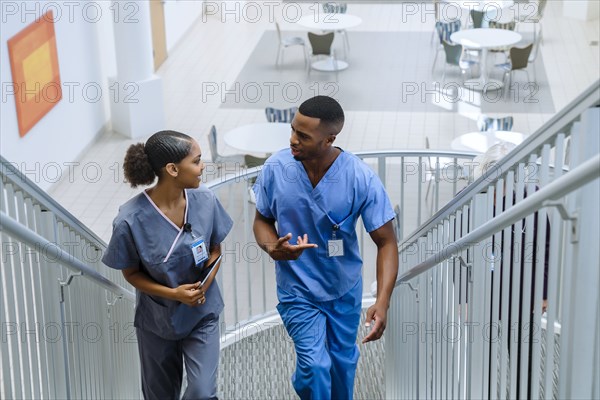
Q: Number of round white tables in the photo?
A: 5